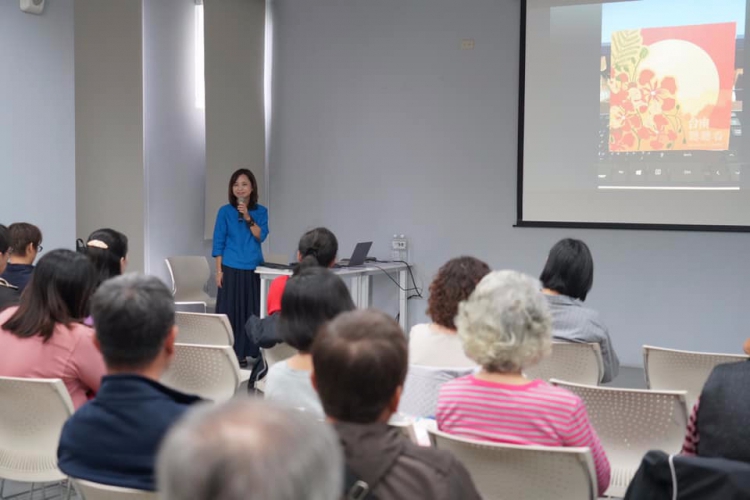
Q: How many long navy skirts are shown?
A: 1